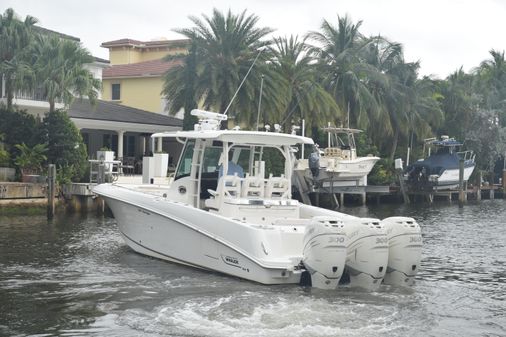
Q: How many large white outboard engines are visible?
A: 3